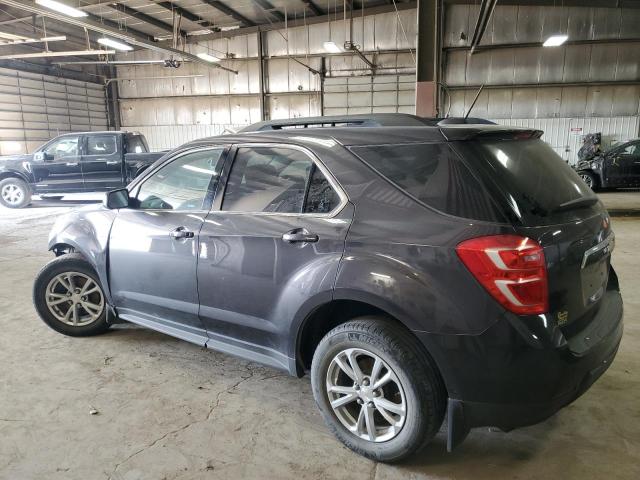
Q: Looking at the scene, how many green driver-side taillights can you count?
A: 0